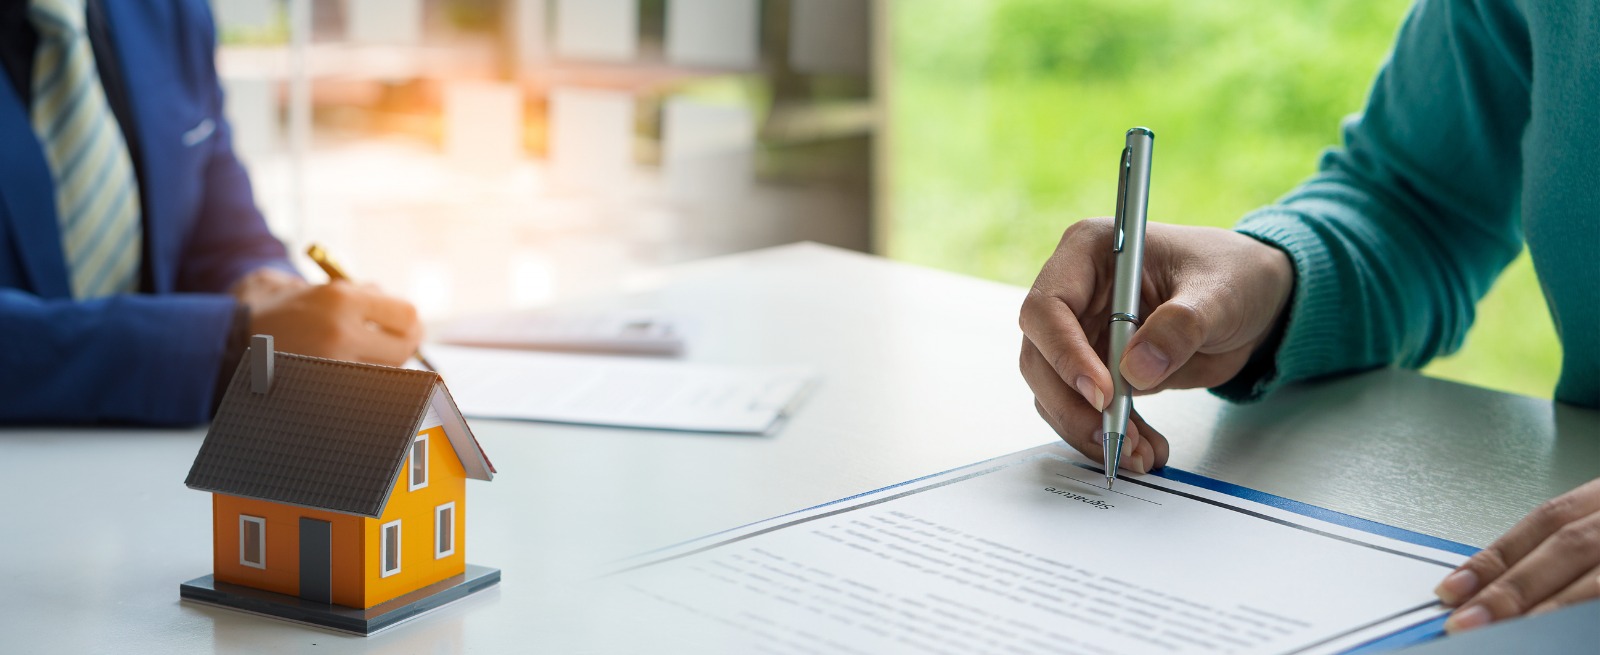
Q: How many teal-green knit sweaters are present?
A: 1